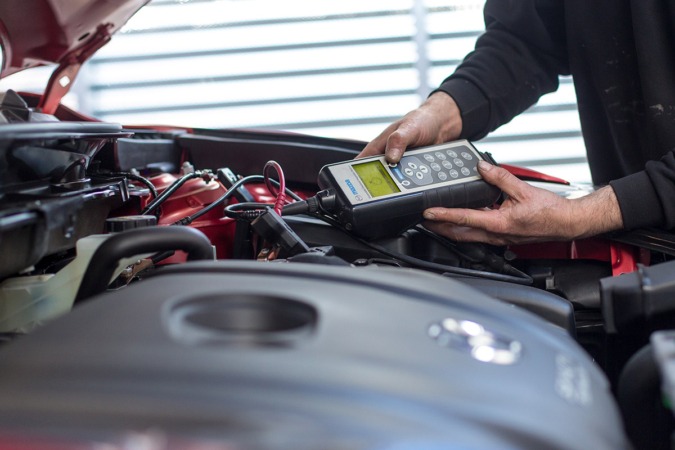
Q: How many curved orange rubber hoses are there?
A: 0